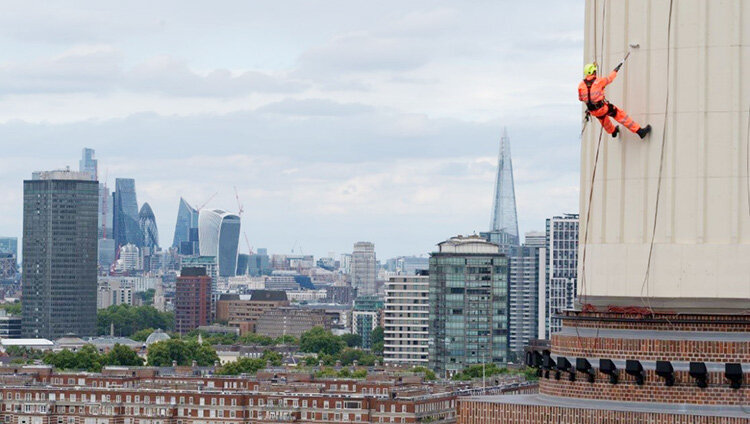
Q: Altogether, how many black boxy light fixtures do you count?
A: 10